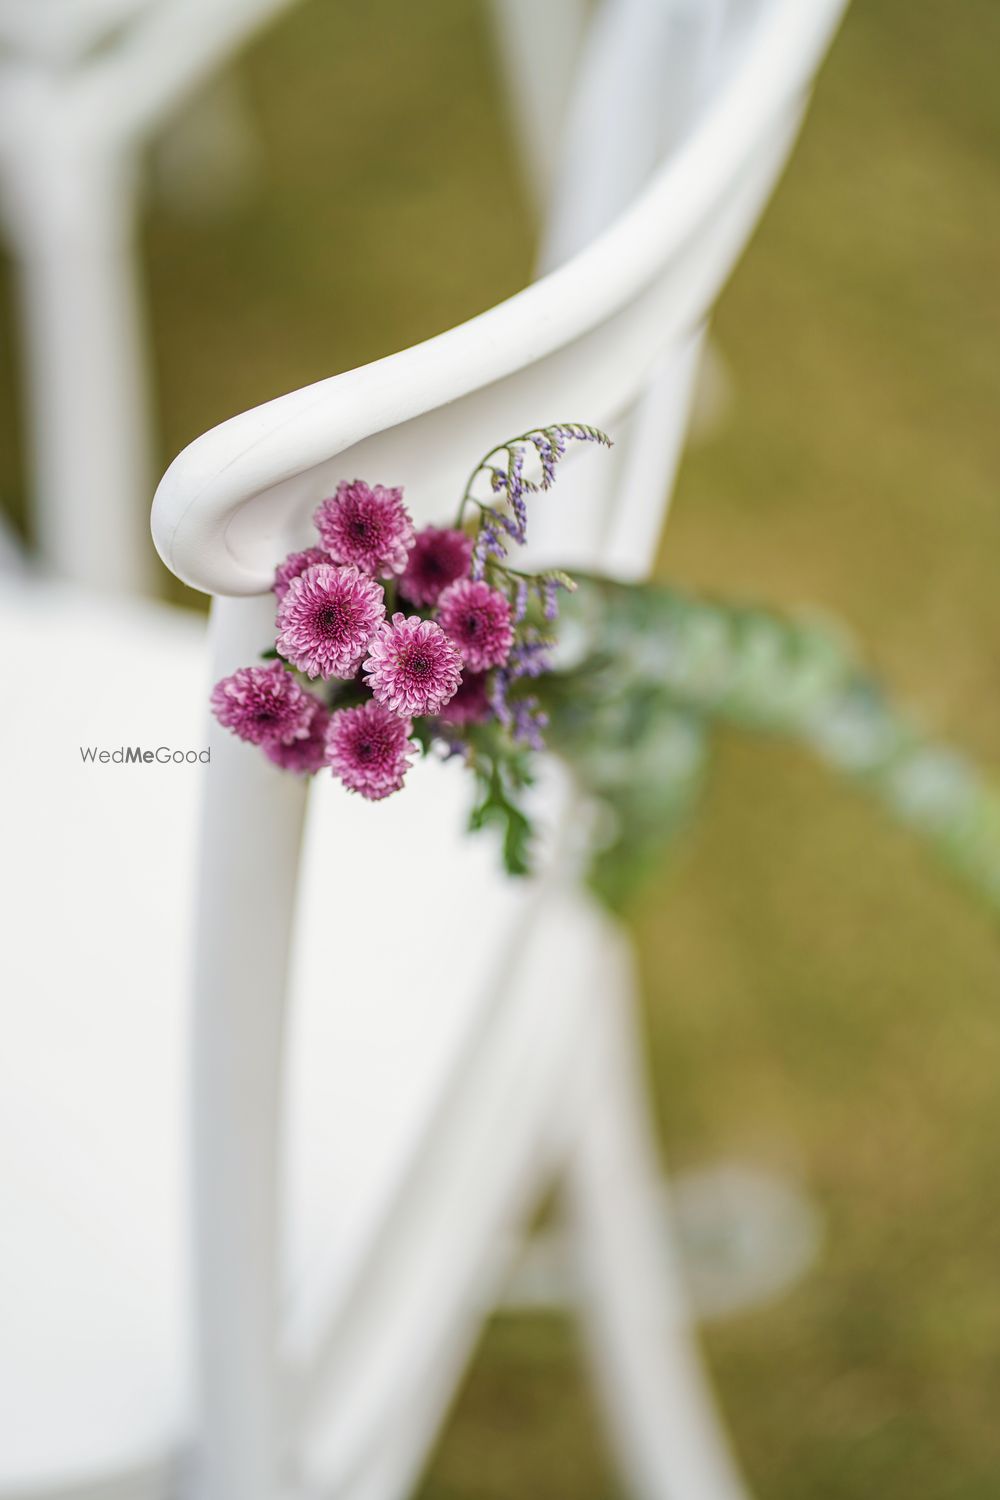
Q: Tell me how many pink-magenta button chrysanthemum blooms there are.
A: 10